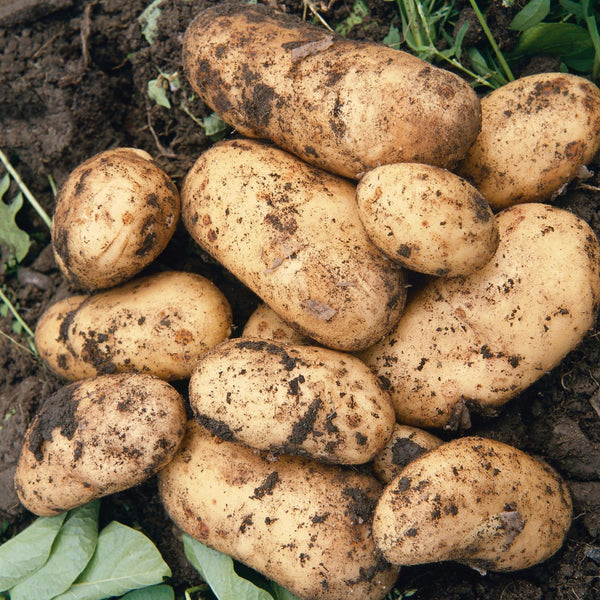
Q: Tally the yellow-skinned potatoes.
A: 13